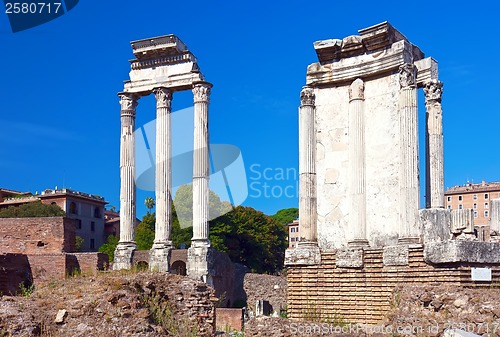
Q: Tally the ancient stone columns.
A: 7